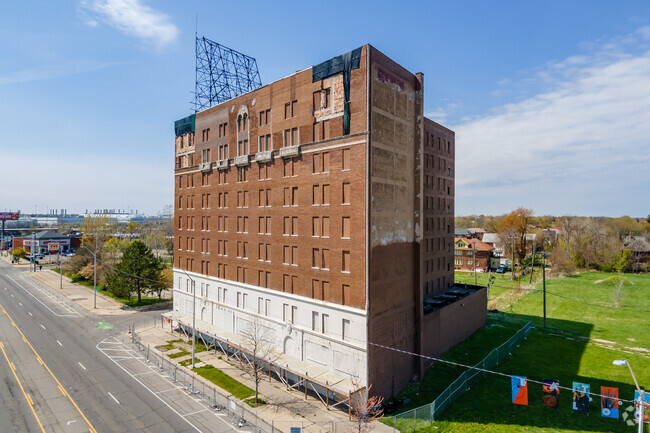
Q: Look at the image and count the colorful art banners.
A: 5